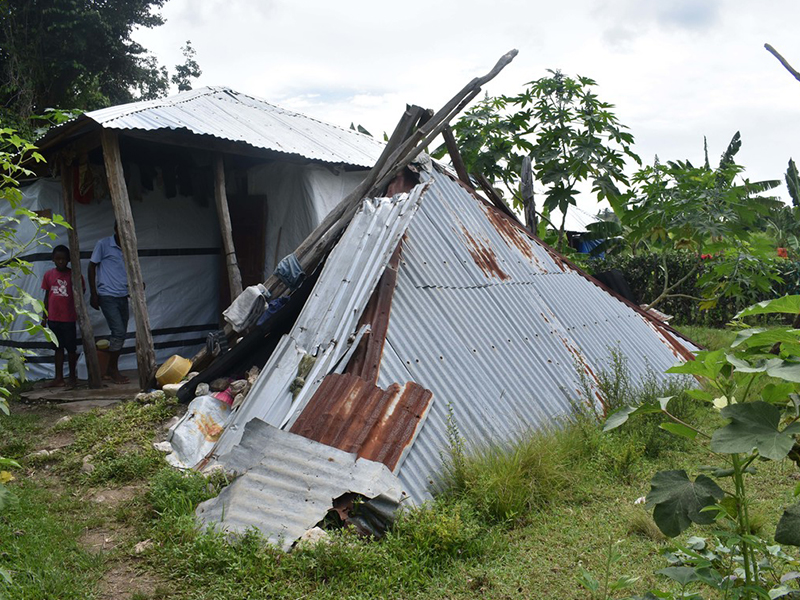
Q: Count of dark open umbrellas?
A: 0